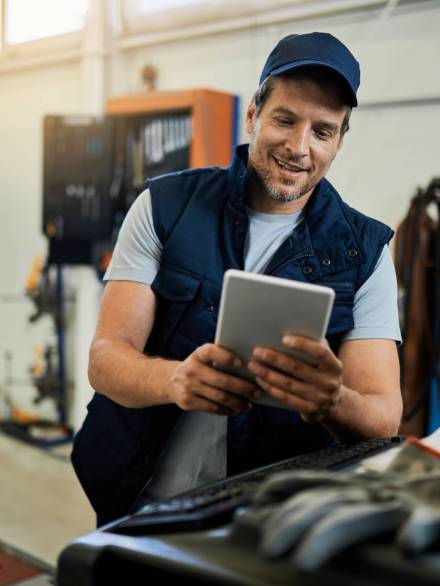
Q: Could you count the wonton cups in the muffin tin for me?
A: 0